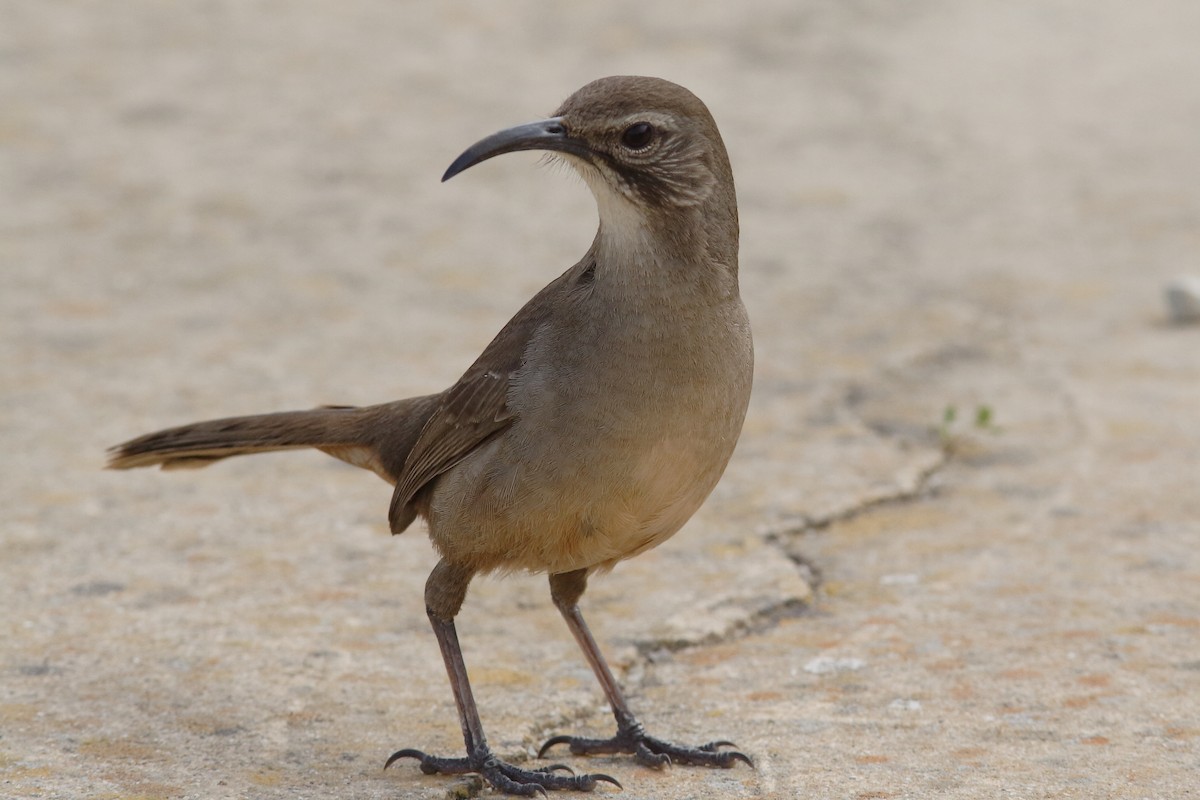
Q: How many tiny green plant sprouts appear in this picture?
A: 2